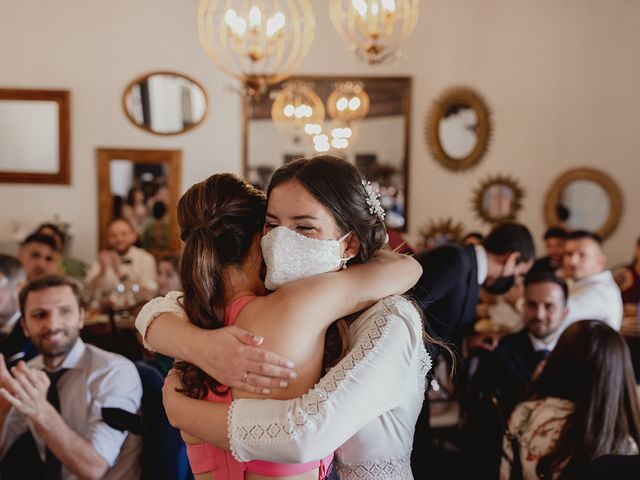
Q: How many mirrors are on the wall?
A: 8